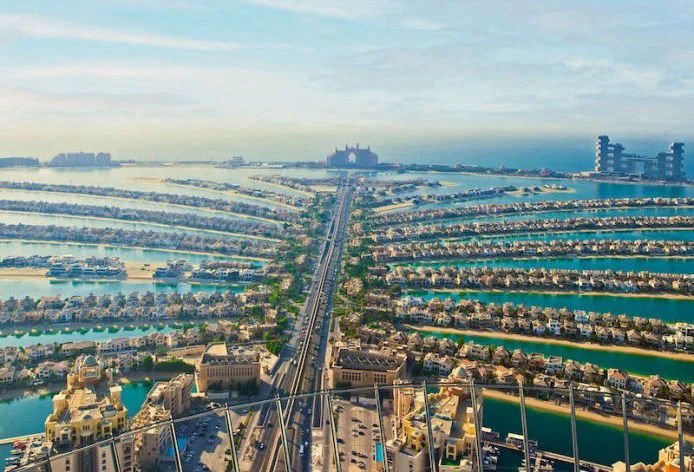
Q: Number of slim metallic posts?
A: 13